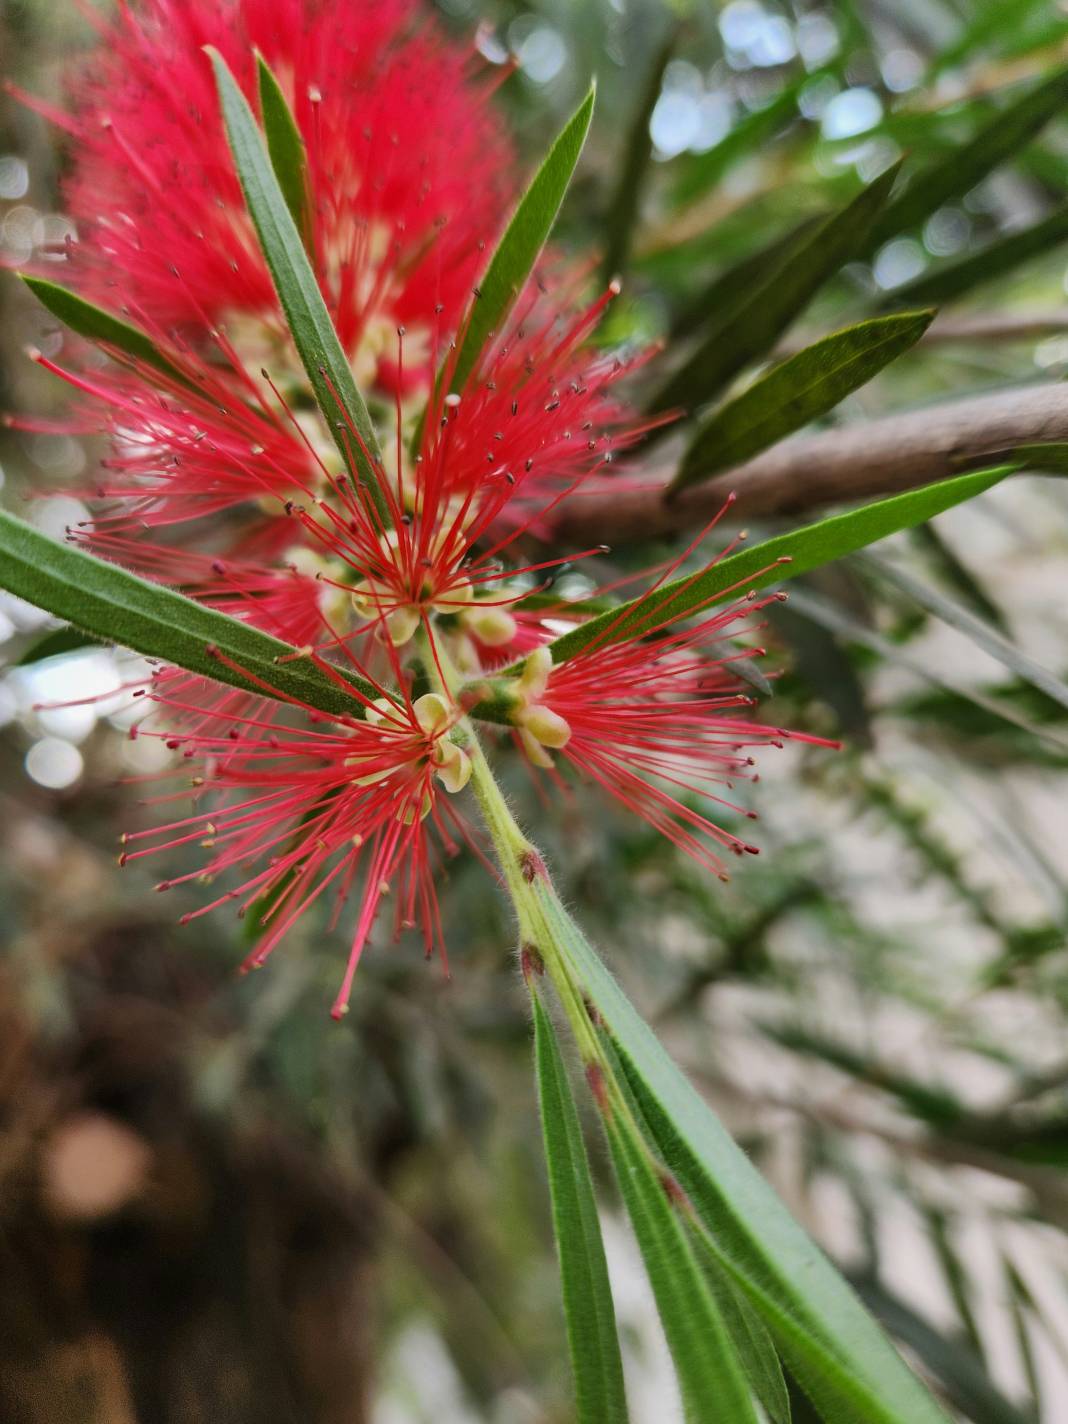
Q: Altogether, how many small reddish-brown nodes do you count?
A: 5